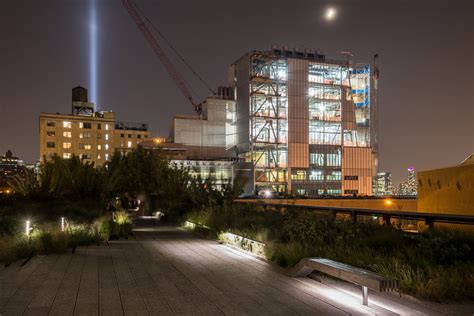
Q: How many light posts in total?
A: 2